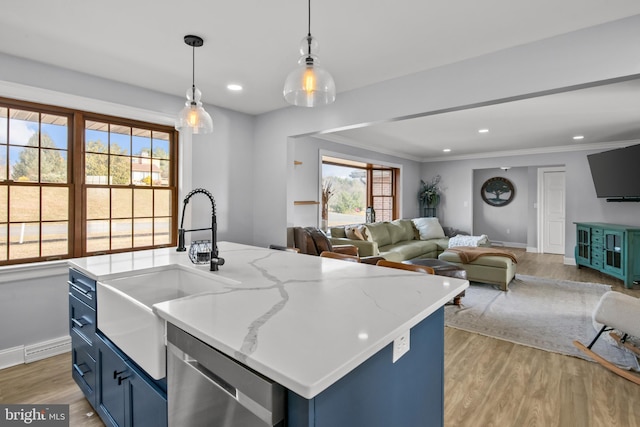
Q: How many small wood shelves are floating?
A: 2